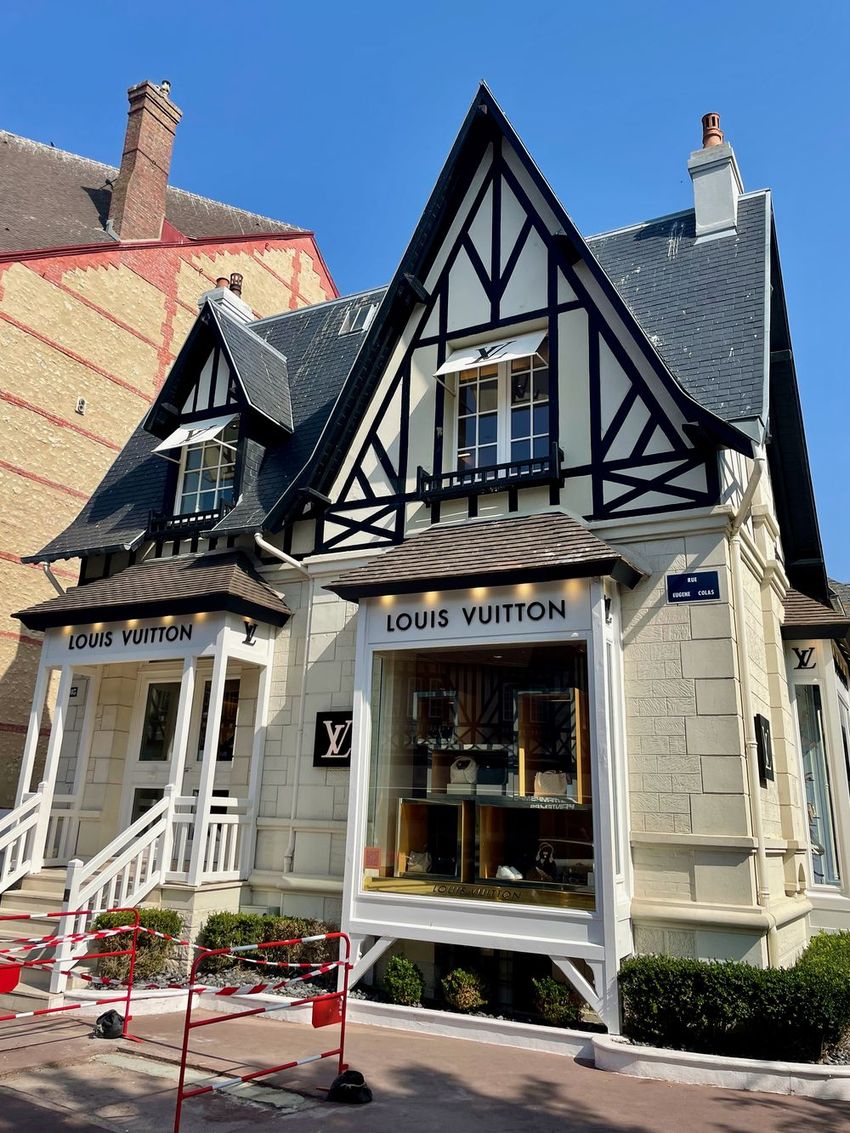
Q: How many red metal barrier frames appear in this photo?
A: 2